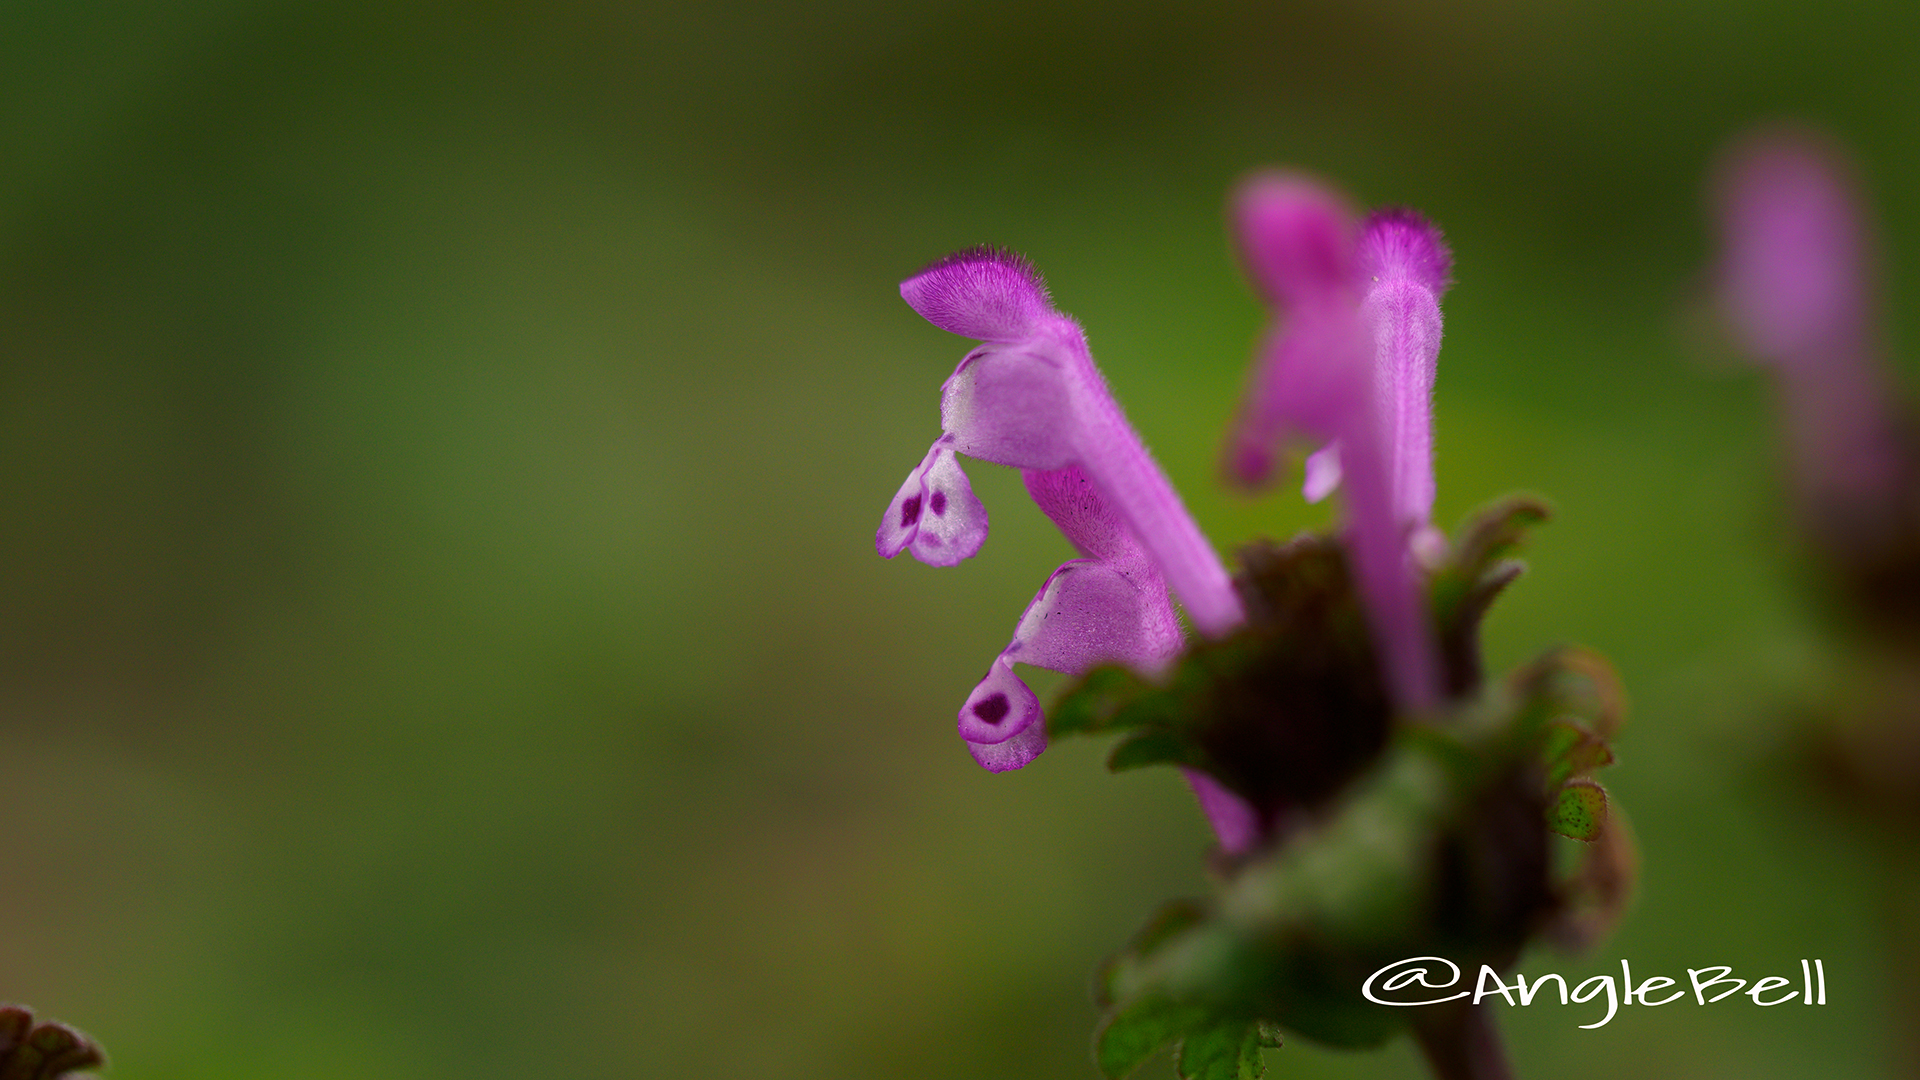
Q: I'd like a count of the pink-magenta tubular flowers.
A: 5